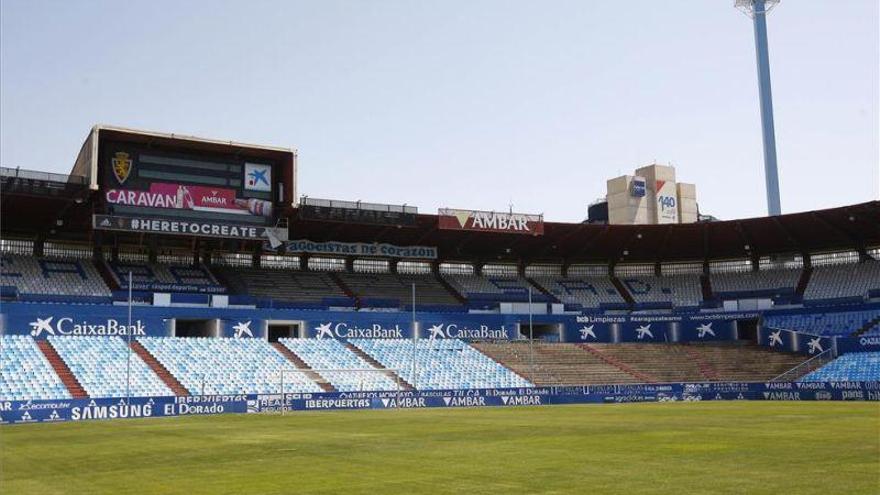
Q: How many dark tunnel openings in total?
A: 4